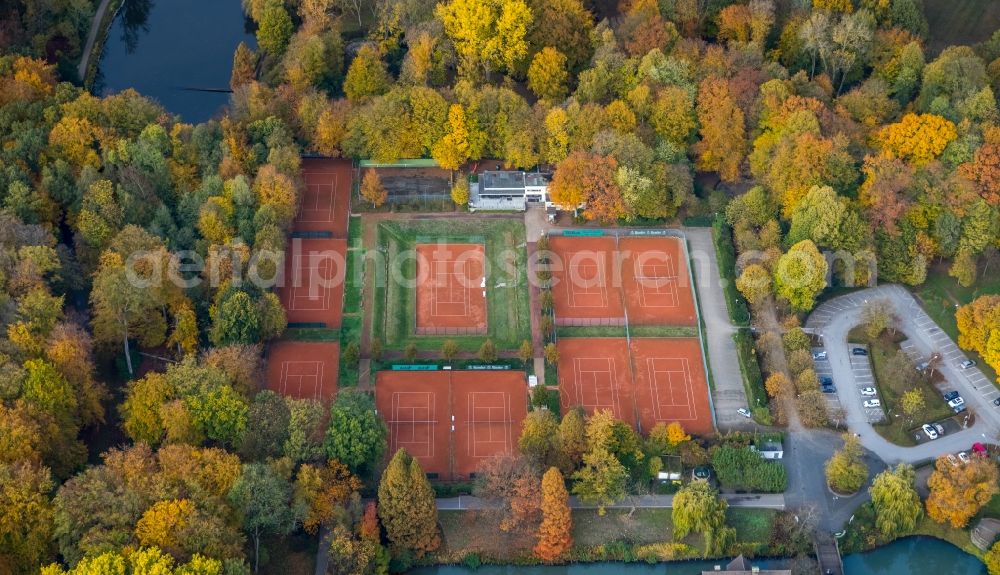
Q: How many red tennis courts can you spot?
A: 10